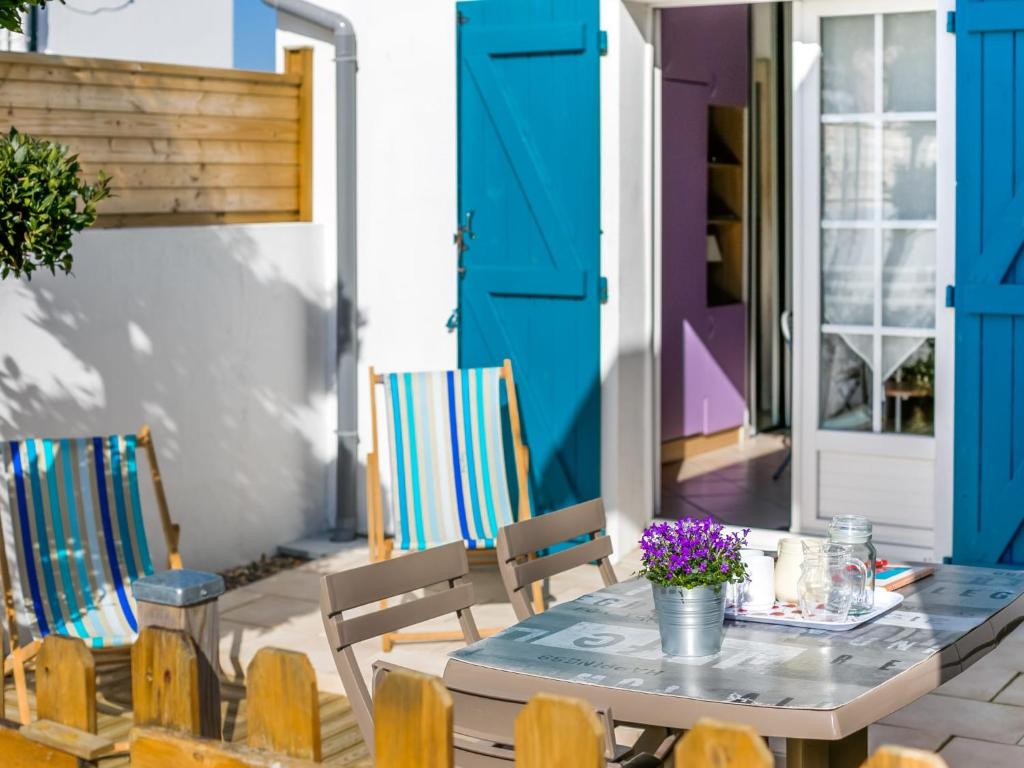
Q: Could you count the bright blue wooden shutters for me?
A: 2